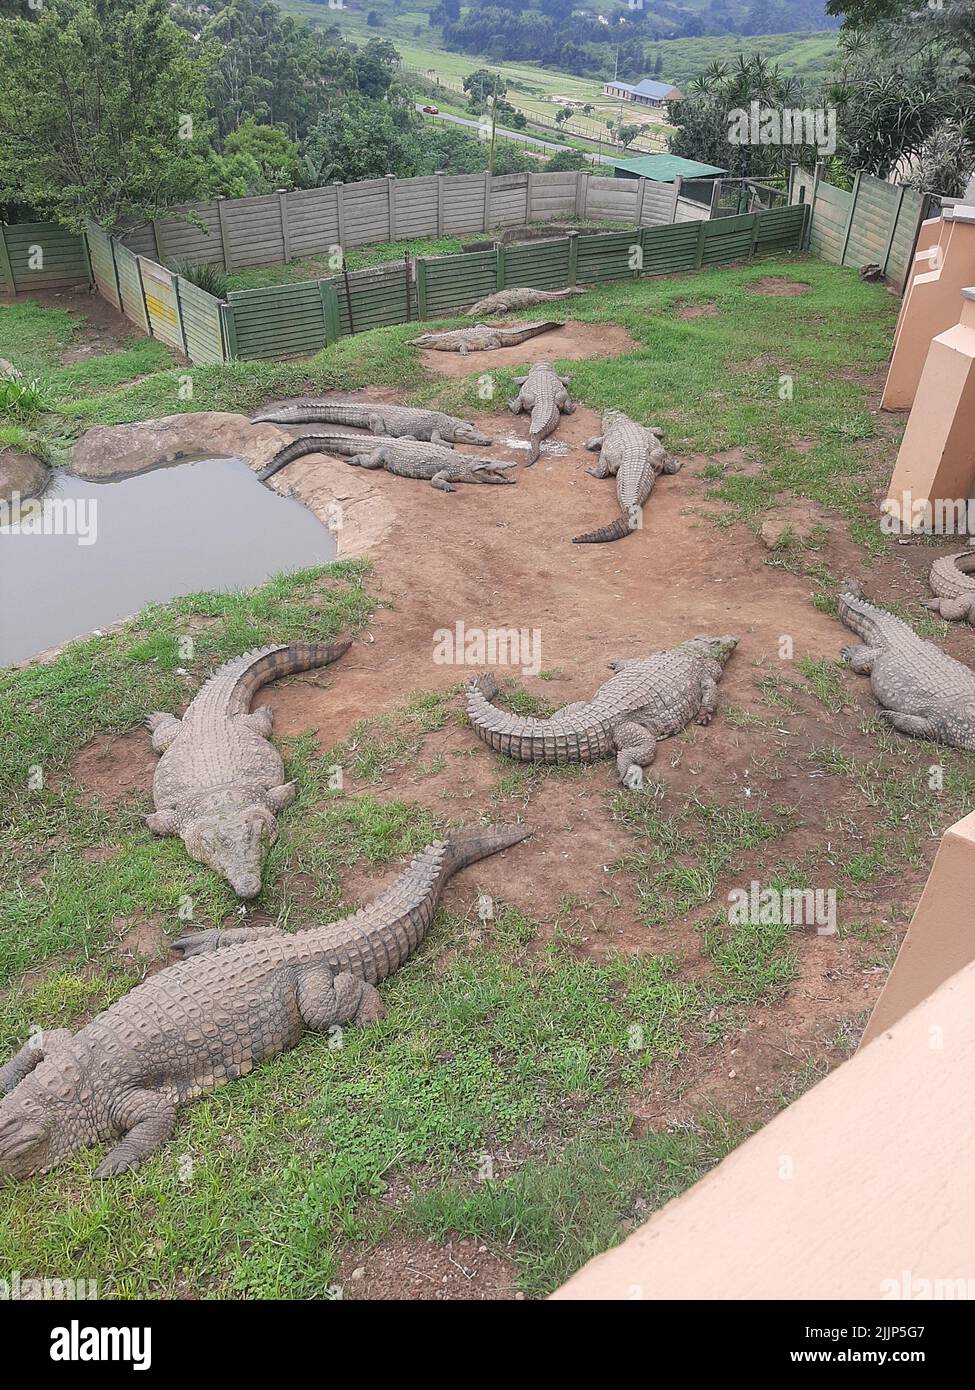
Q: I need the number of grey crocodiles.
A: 11